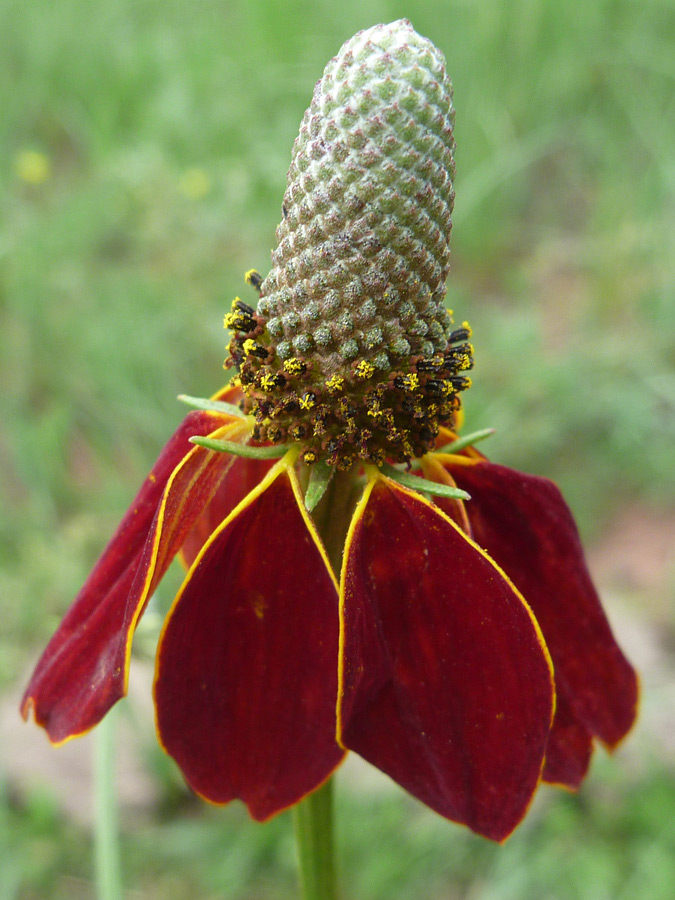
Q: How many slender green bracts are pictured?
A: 5